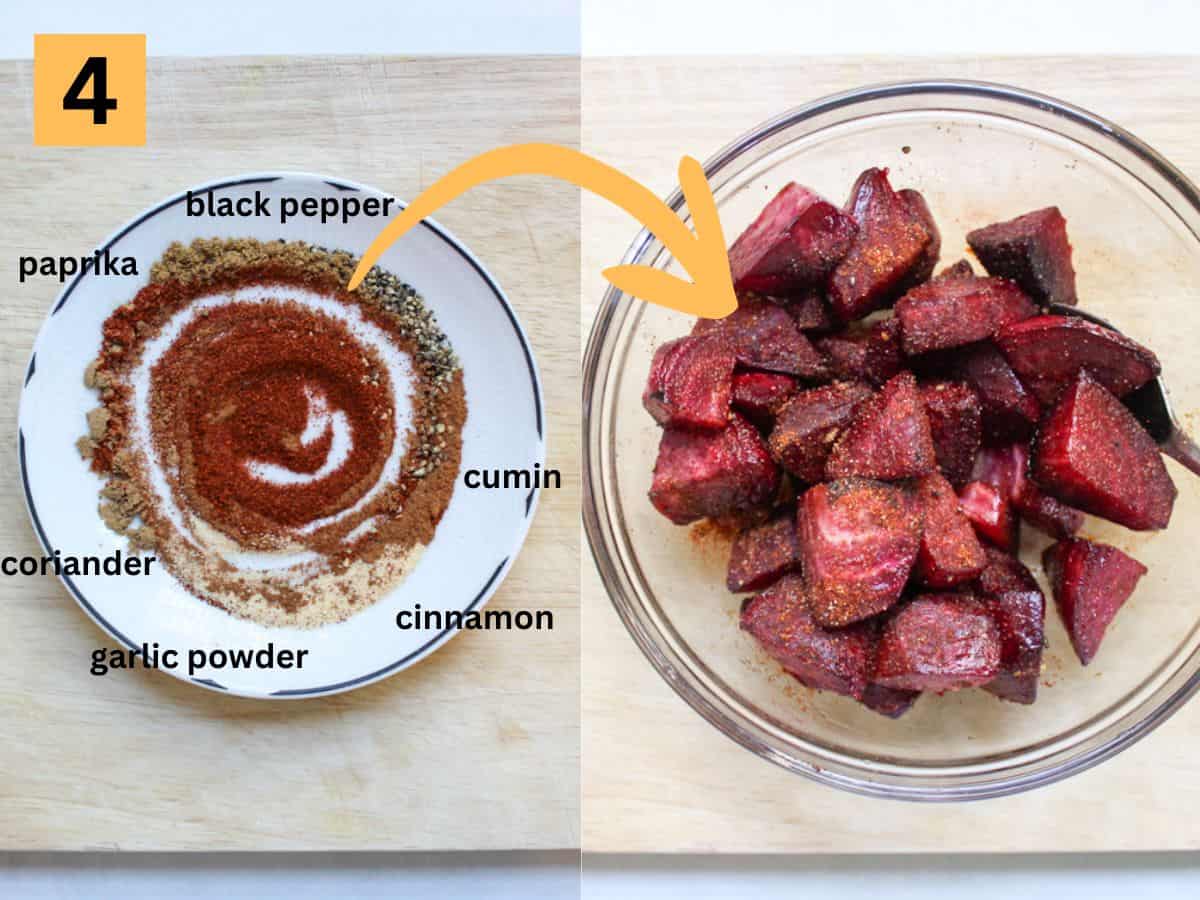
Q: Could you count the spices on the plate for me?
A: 6